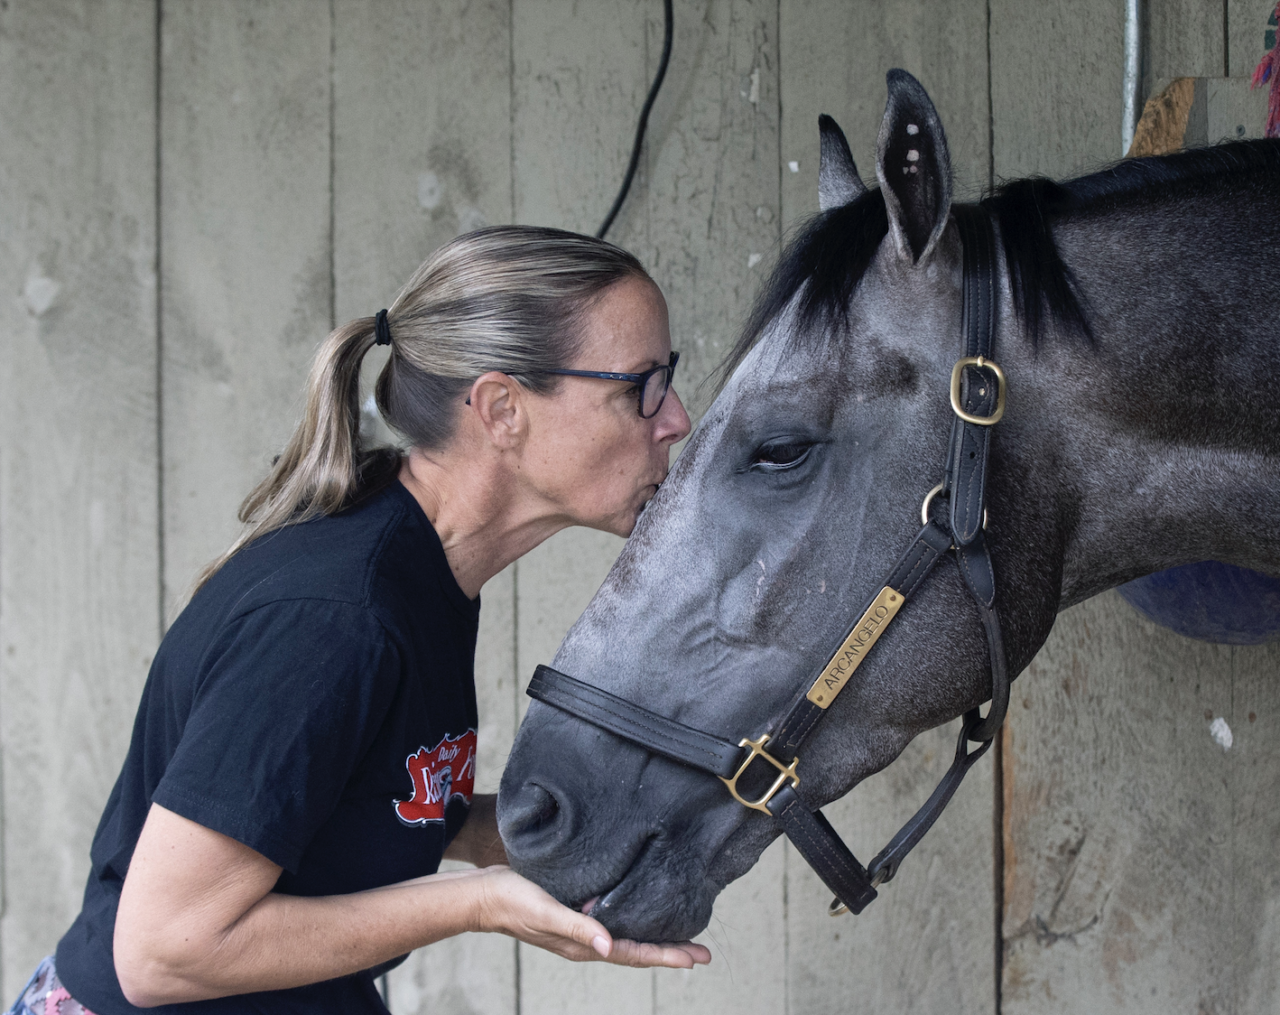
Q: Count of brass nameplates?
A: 1